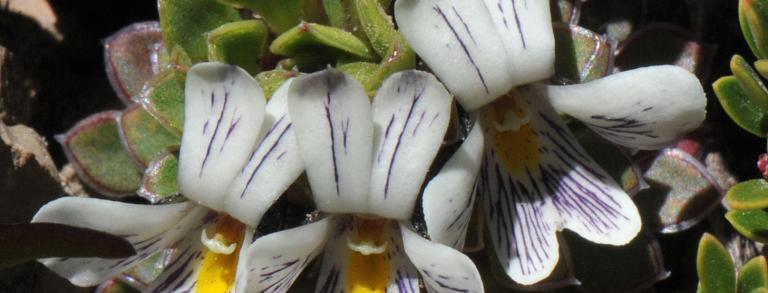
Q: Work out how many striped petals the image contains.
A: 14